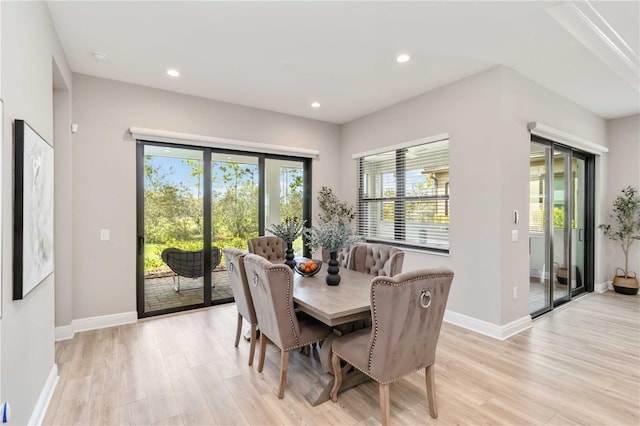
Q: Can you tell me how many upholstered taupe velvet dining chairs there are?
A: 6